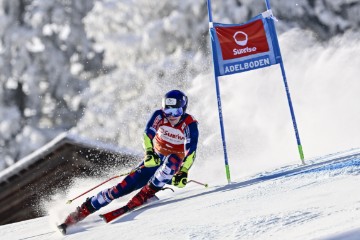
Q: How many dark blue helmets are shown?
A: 1